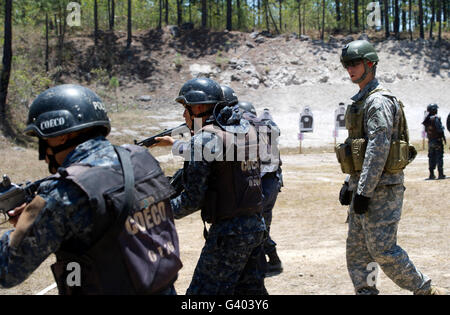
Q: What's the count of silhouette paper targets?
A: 3